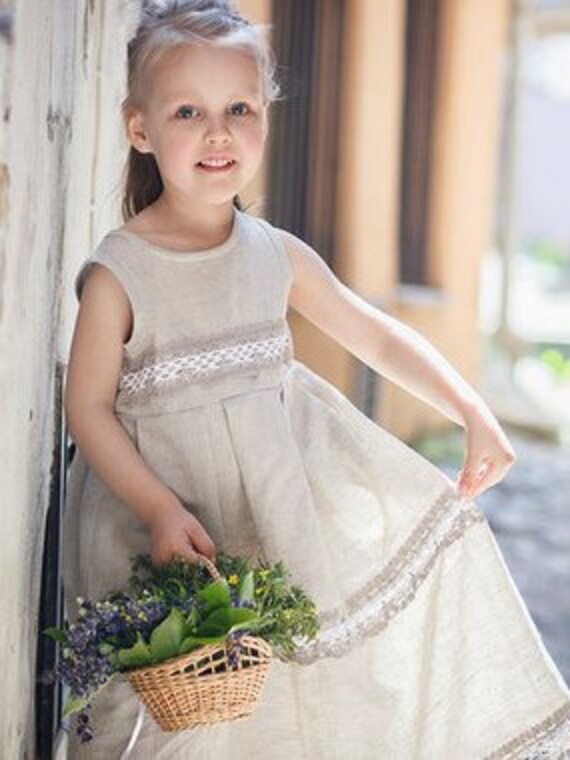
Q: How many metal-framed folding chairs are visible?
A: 0